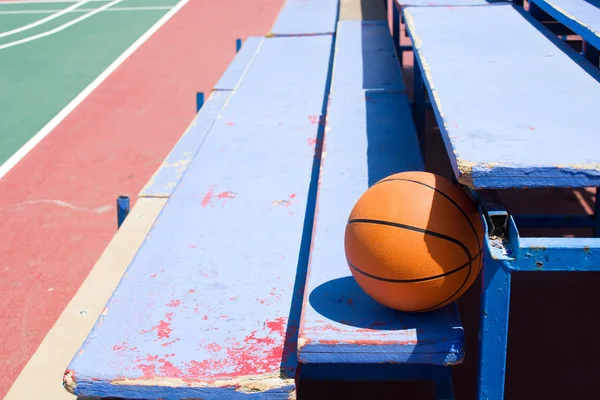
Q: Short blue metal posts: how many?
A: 3